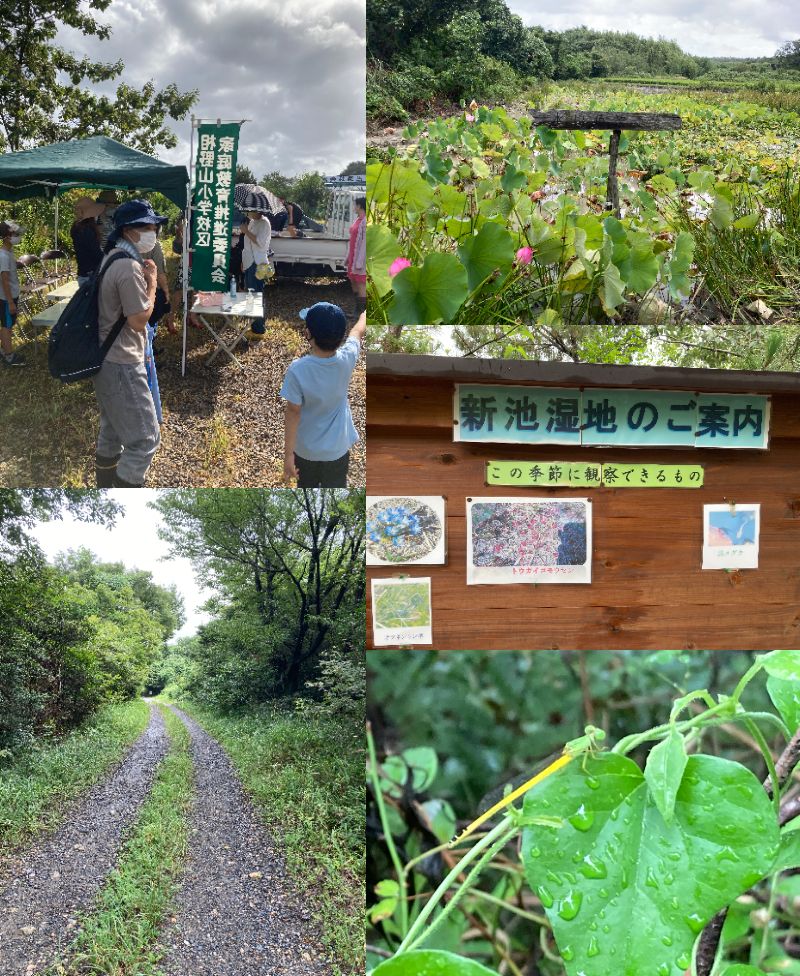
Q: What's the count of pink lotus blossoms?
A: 3